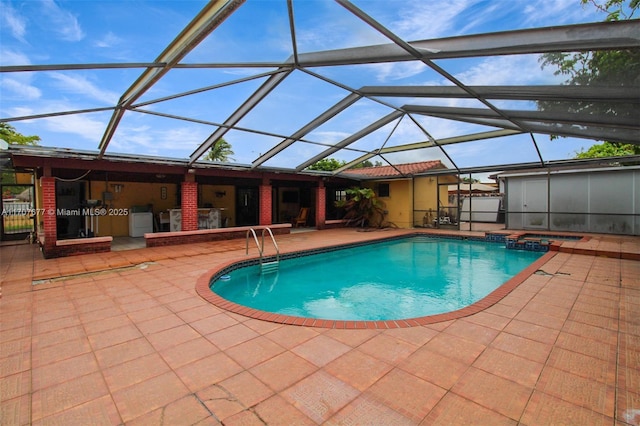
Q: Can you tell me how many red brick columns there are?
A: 4